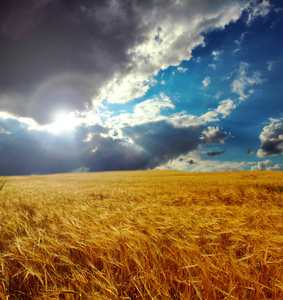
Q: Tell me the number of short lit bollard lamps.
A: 0